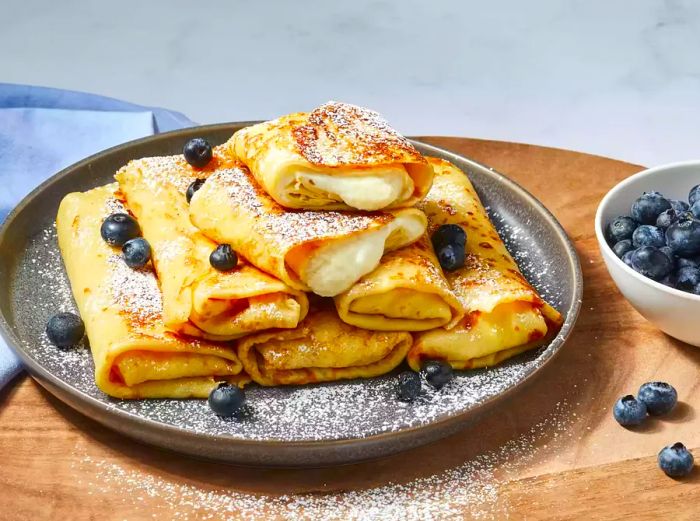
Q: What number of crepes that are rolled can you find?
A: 7